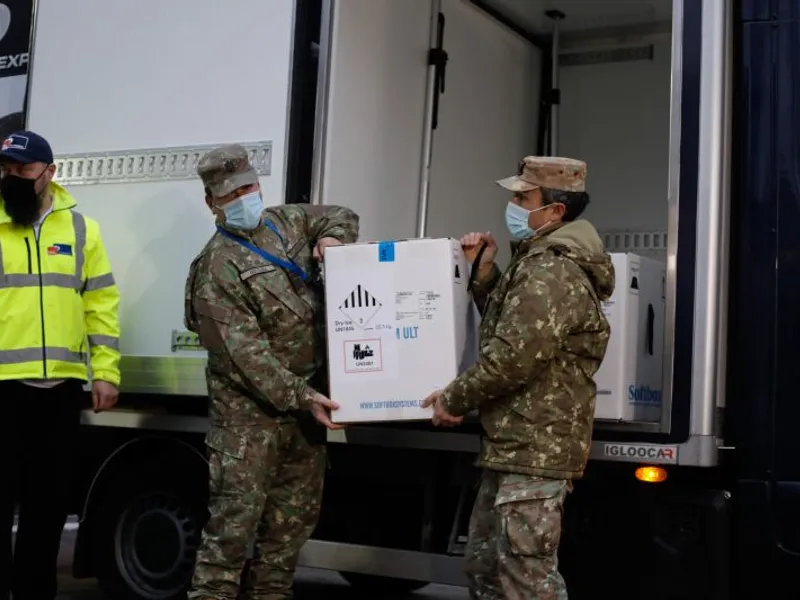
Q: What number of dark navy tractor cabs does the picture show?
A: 1